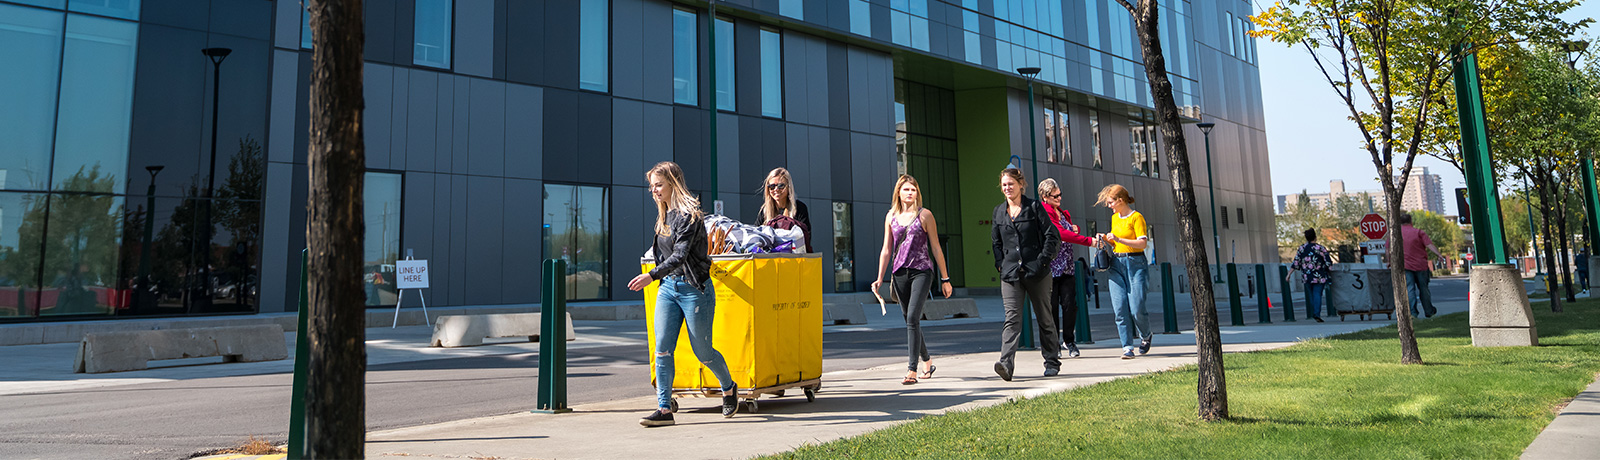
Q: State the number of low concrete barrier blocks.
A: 4